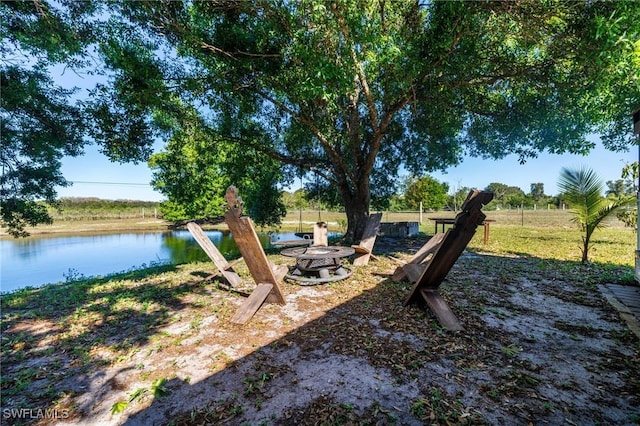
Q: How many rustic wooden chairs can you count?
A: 6